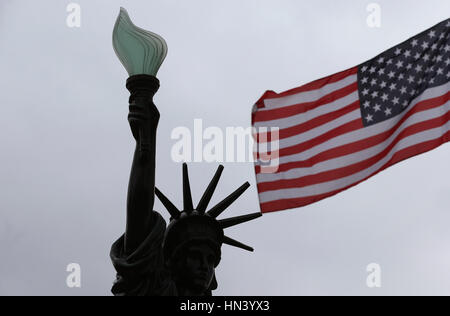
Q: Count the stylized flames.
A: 1